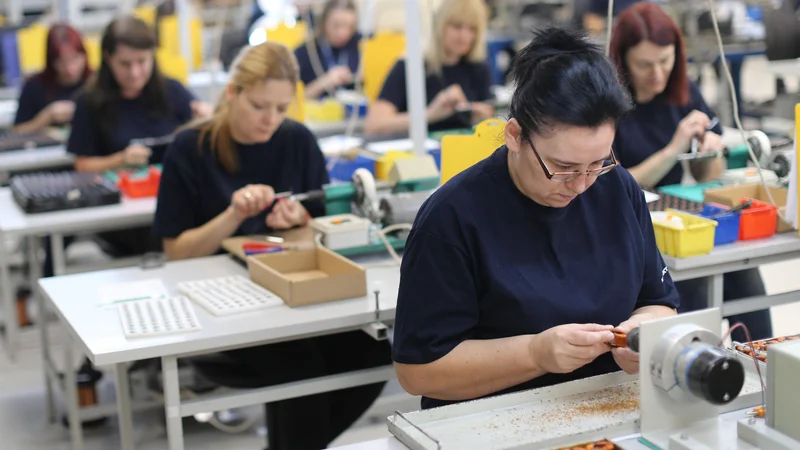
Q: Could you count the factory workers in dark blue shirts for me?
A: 7